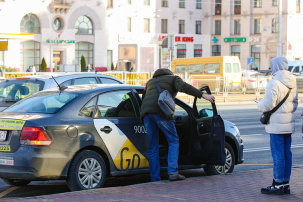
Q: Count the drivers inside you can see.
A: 1